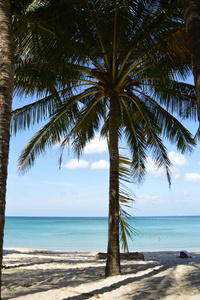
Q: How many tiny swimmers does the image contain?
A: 4